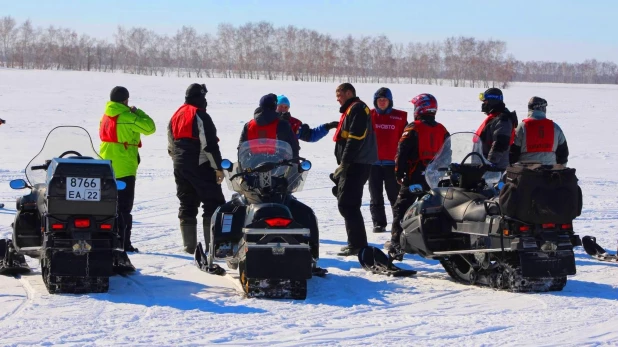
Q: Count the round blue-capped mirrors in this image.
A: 2